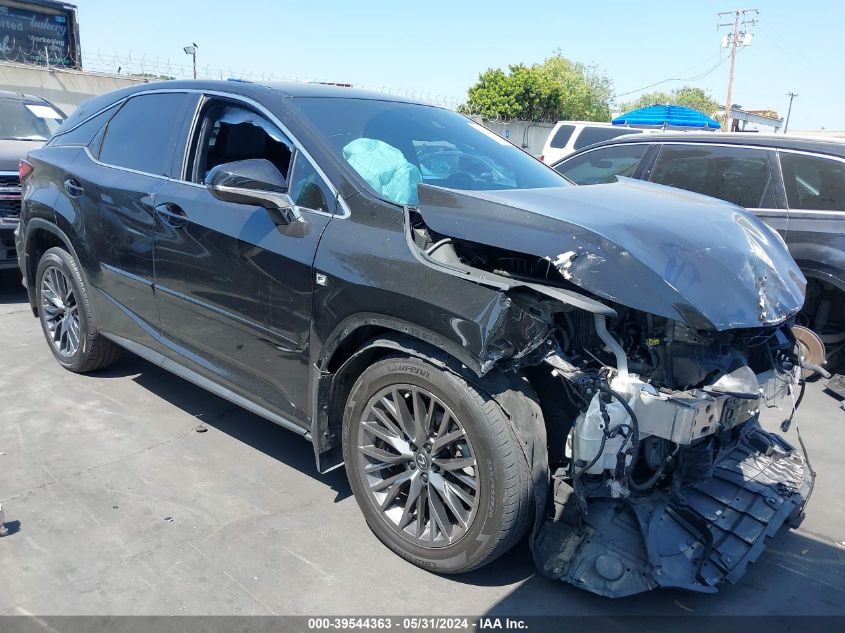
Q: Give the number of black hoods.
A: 1